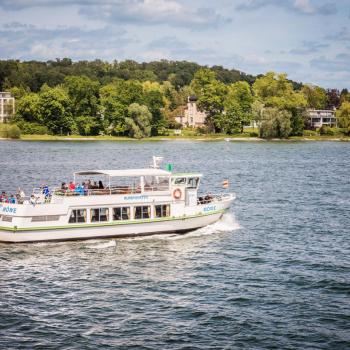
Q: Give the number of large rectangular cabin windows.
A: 5